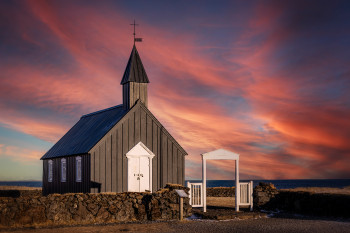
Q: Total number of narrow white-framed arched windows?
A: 3